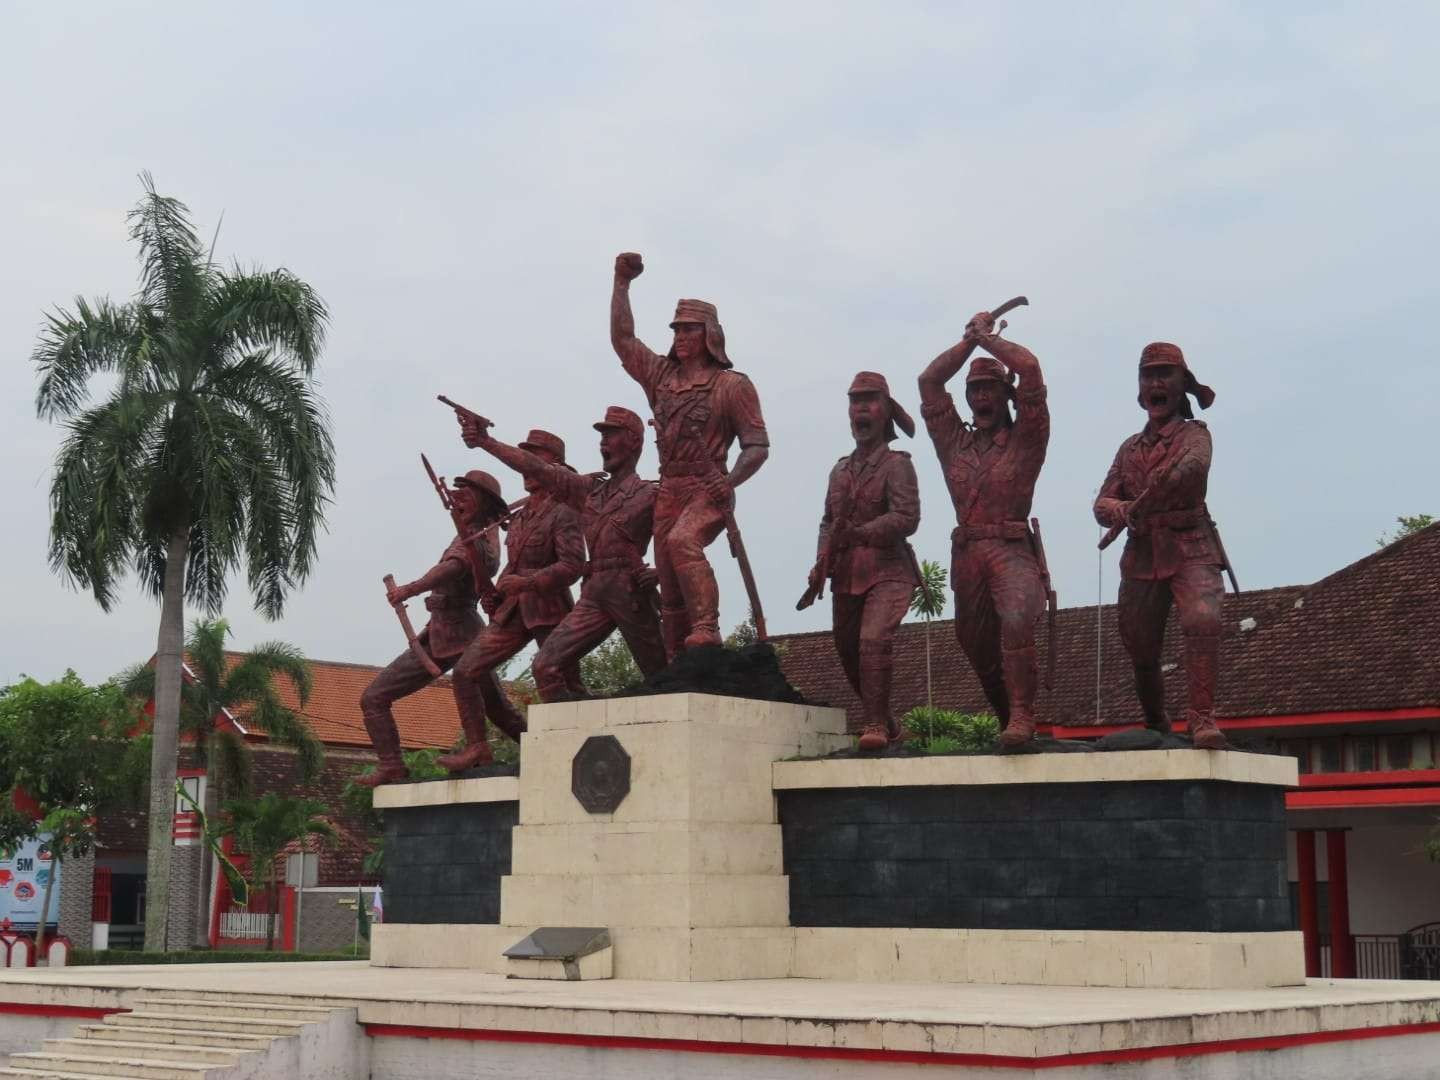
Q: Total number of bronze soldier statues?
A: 7